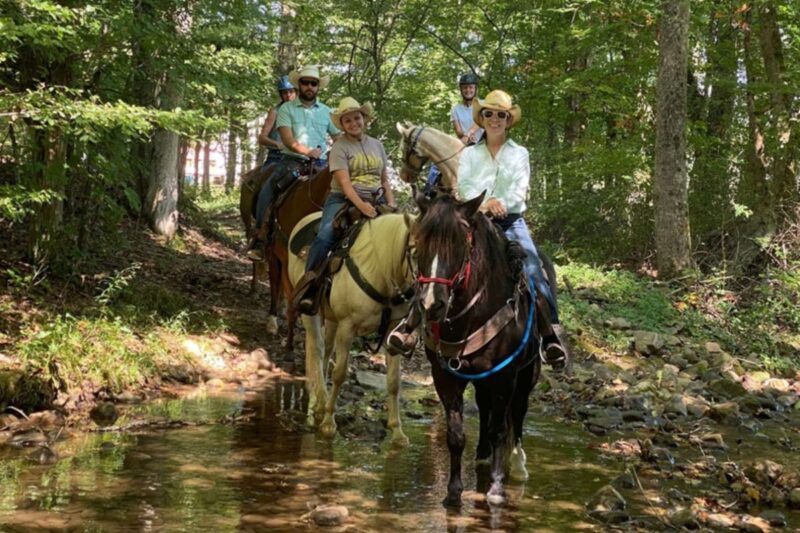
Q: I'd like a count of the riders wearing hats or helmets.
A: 5